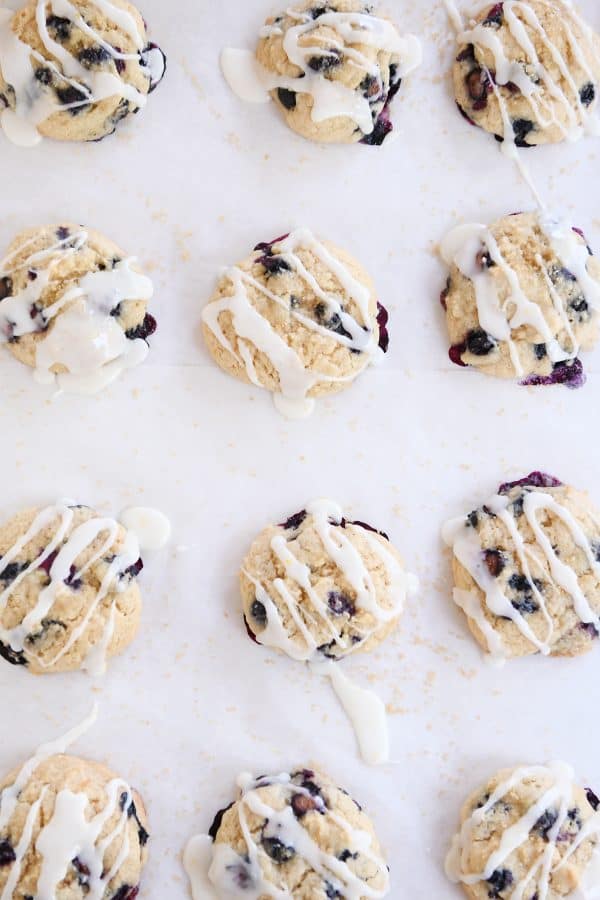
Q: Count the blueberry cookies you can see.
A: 12